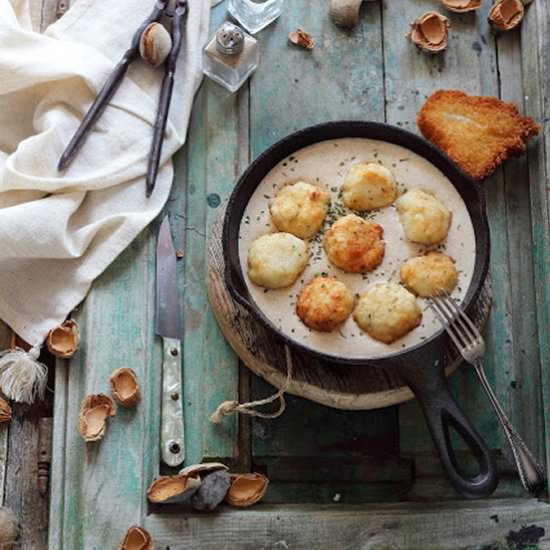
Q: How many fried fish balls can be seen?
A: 8